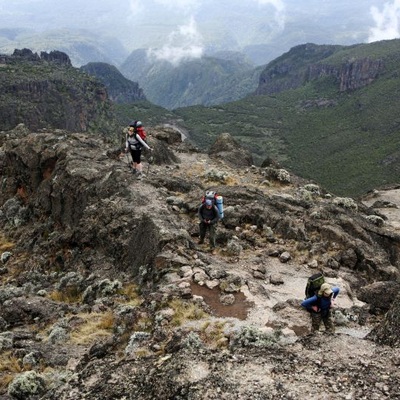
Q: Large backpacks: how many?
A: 3